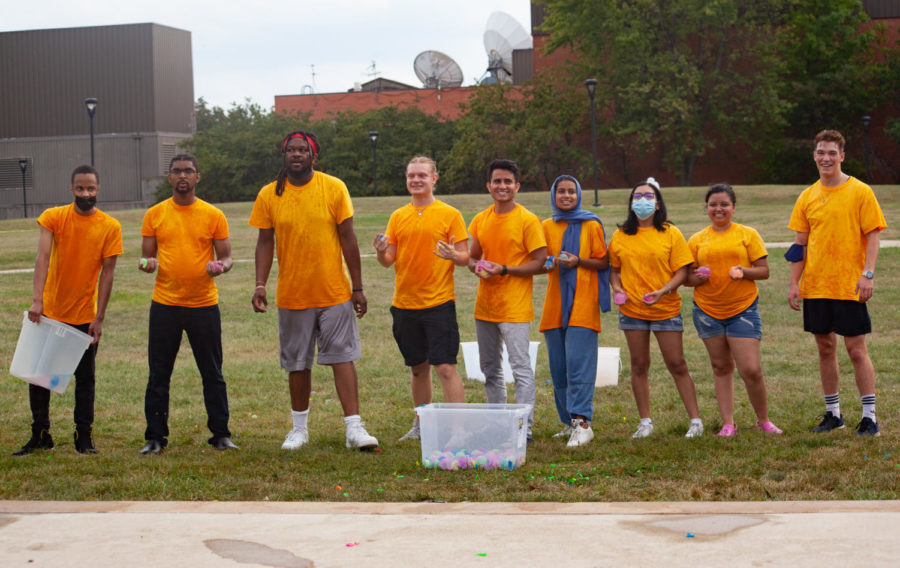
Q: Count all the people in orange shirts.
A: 9